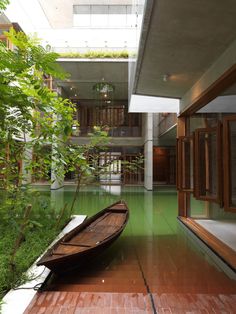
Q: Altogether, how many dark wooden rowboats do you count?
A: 1